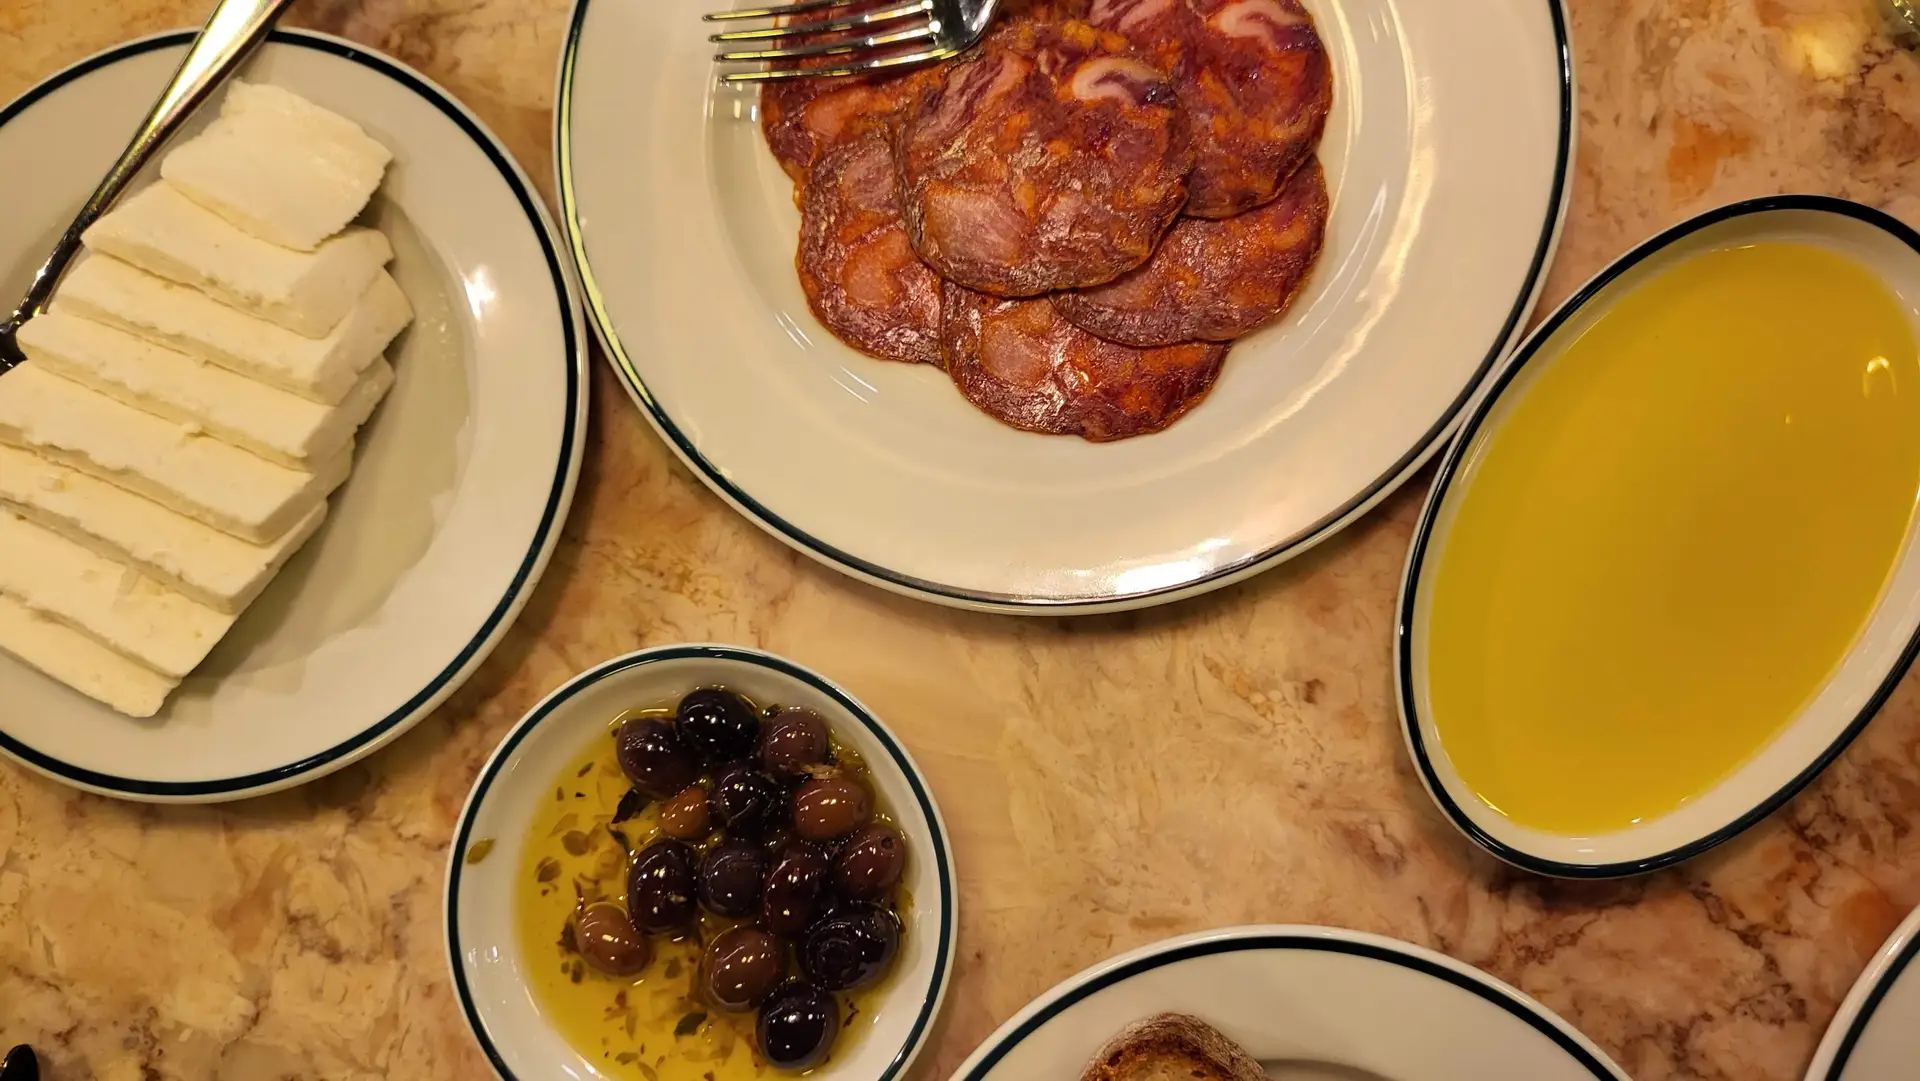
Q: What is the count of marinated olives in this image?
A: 14